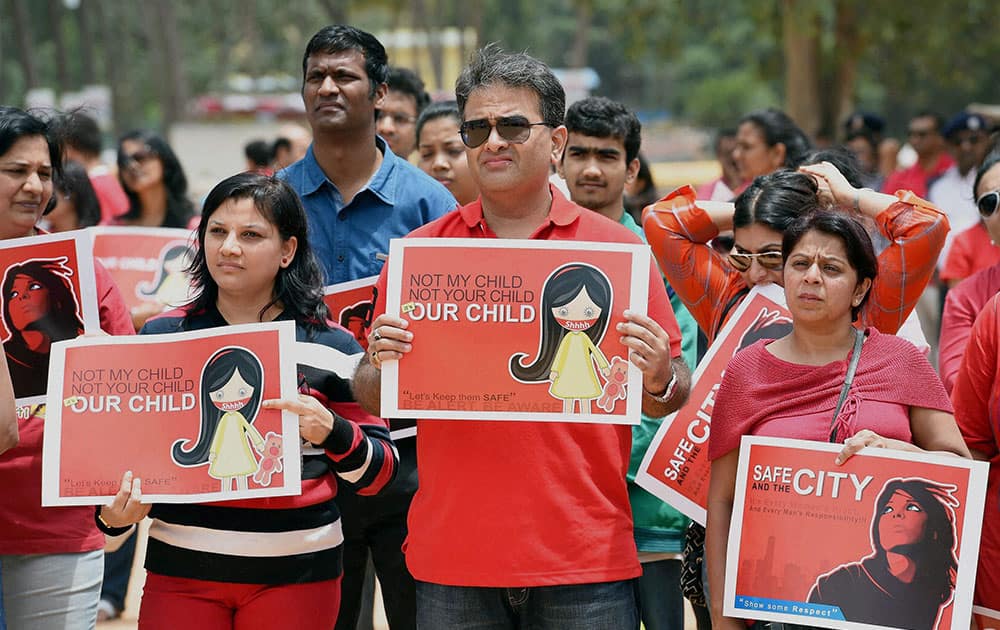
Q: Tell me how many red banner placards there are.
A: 7